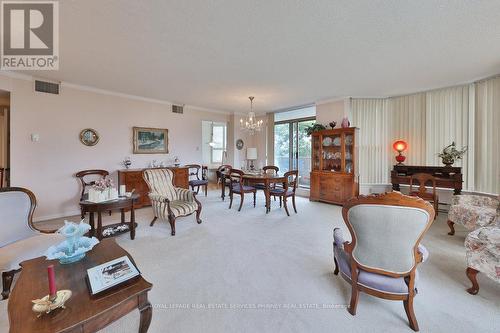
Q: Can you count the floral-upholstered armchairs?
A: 2